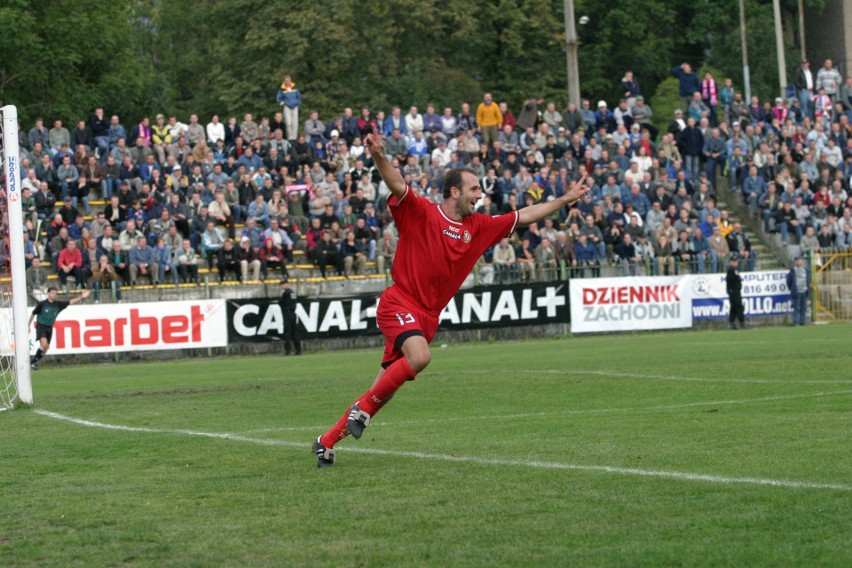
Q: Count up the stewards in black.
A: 2